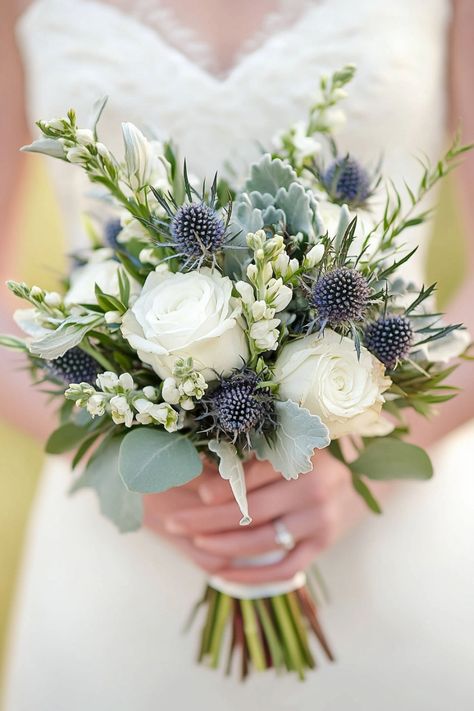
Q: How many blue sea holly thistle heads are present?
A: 7